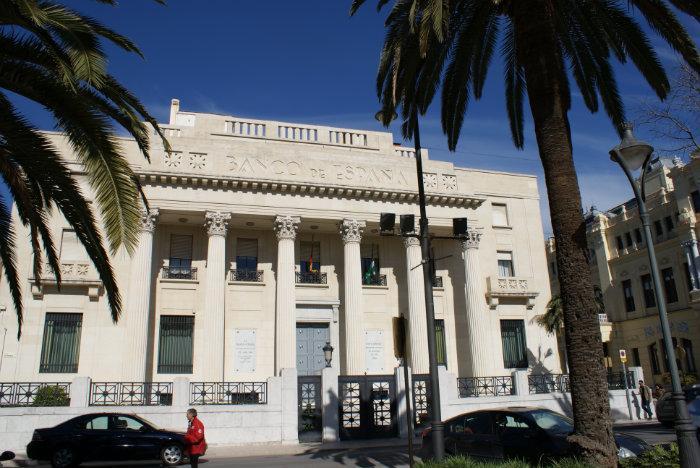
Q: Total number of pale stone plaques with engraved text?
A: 2